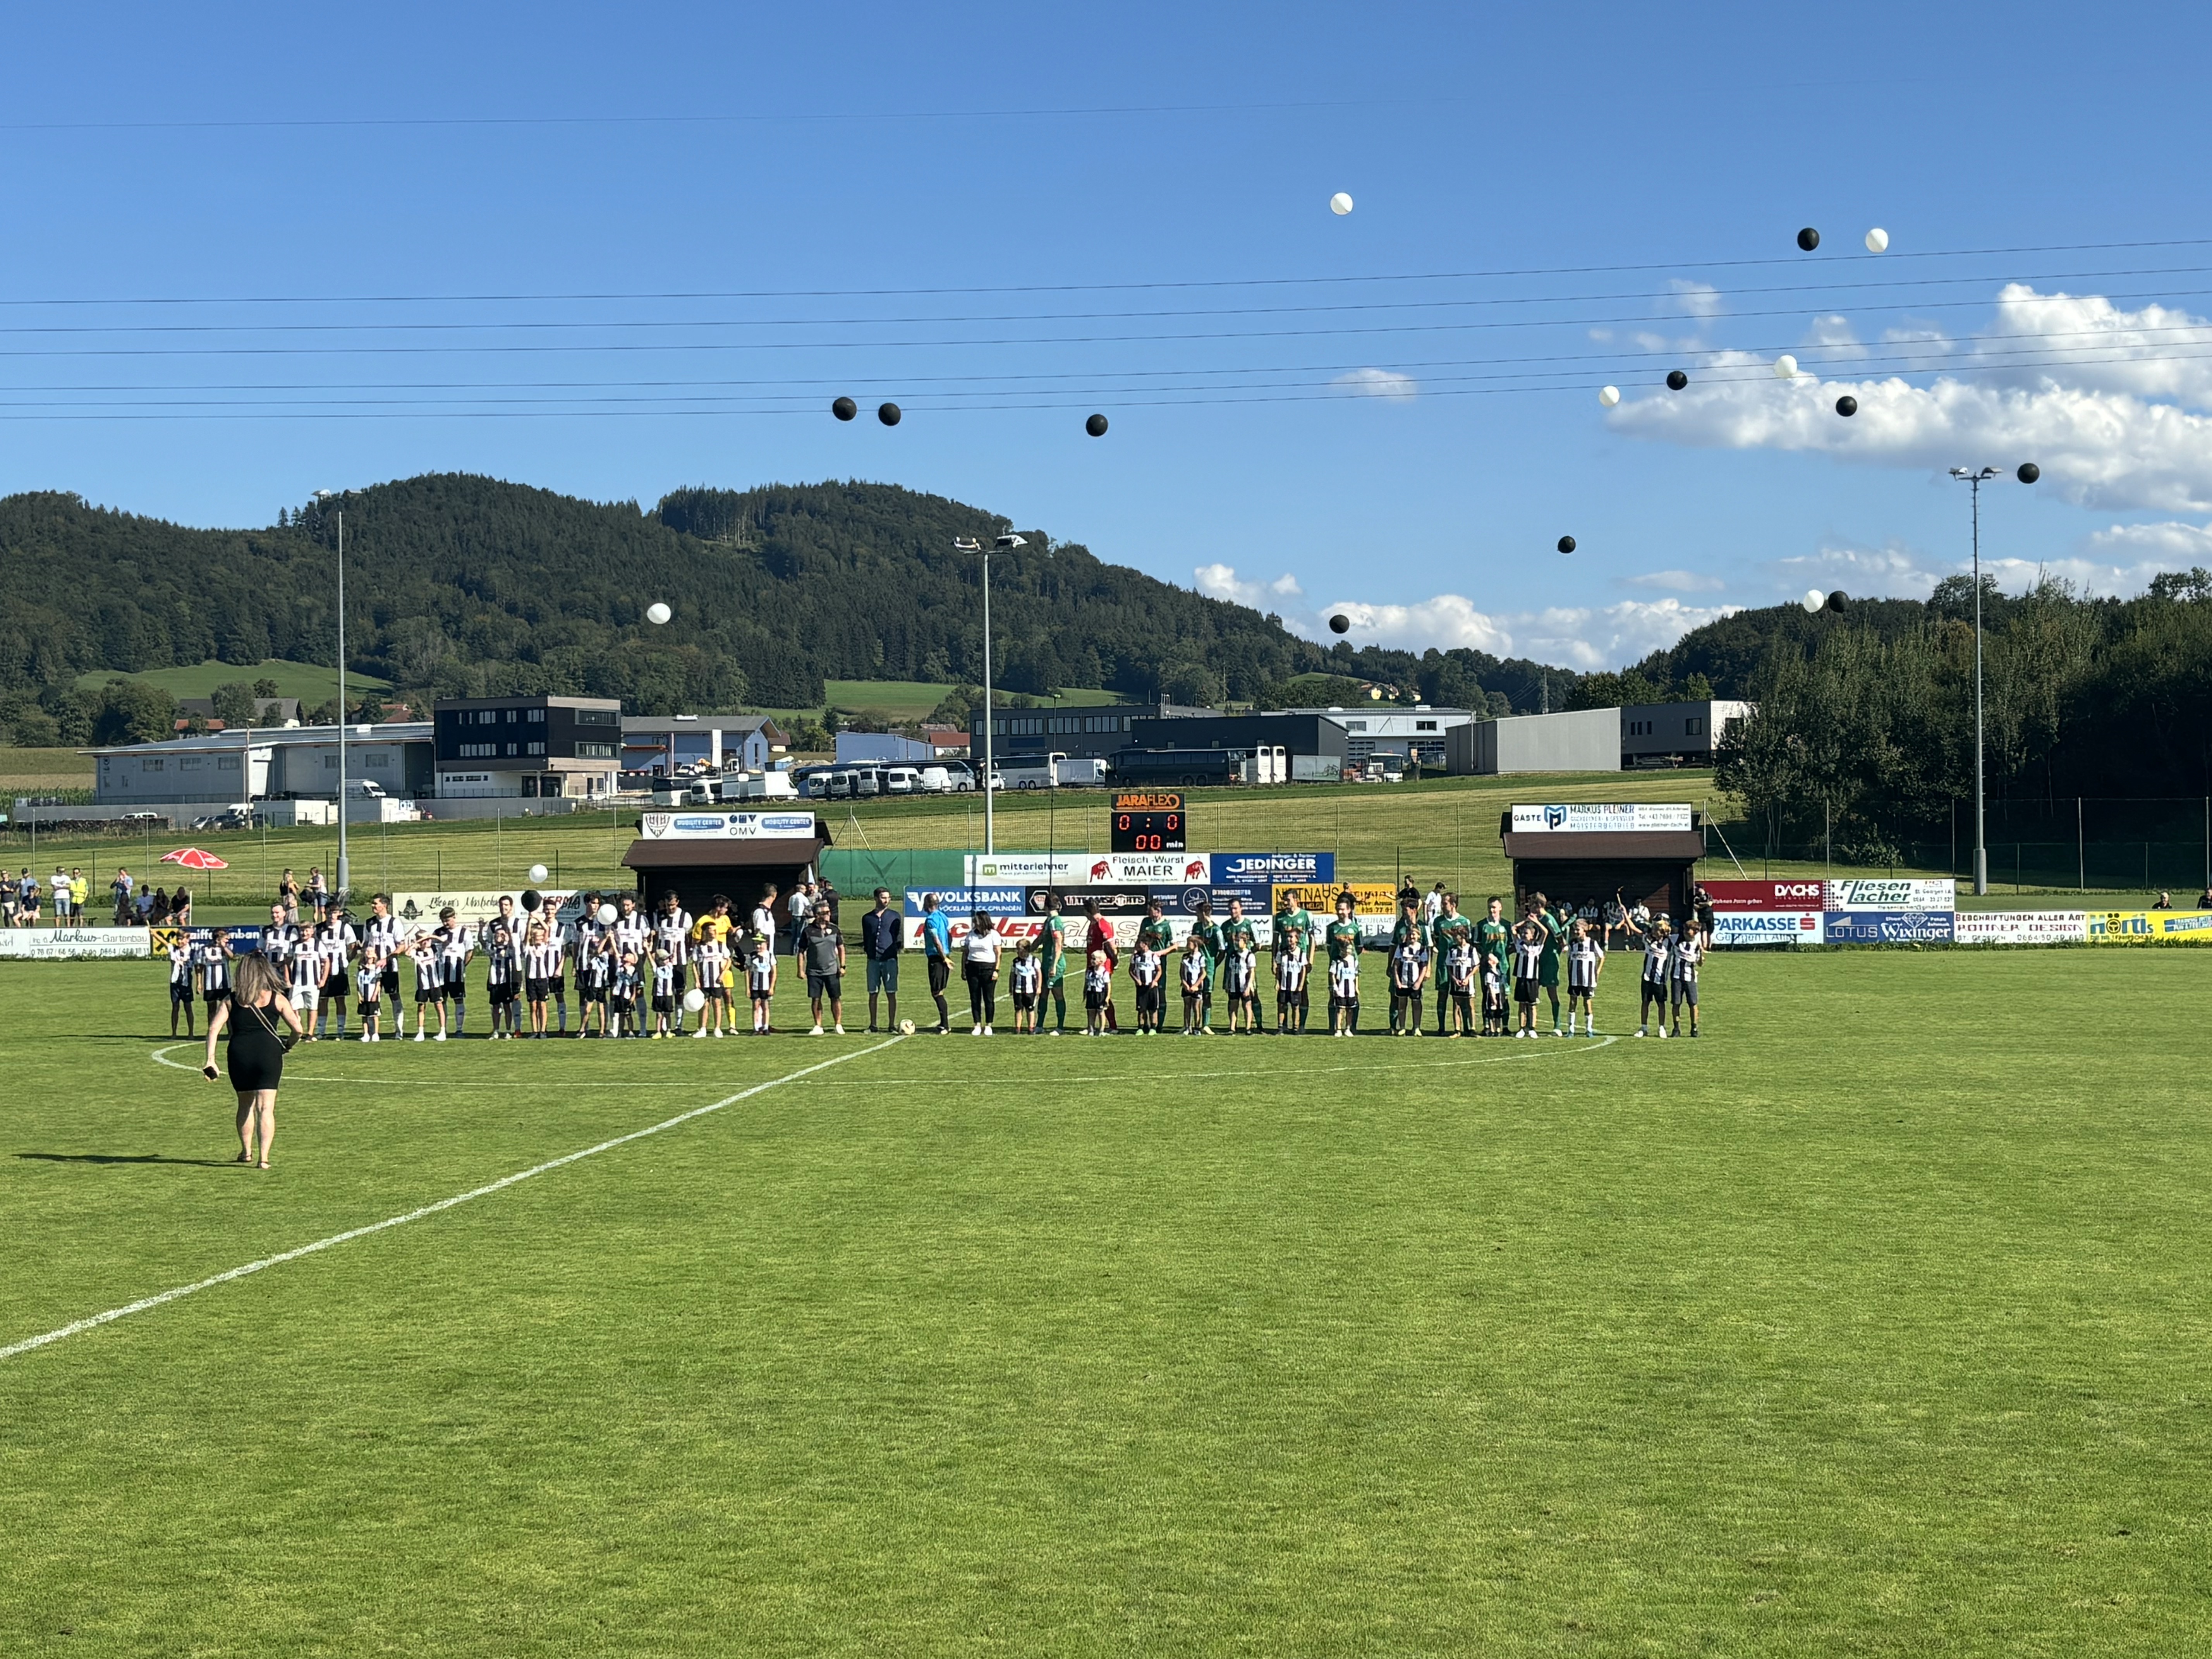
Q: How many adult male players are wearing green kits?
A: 10